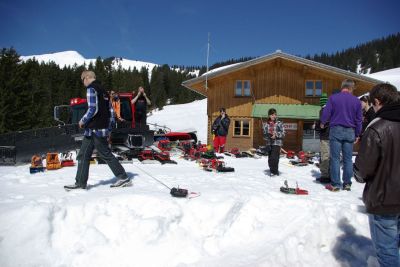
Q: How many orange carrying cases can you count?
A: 2